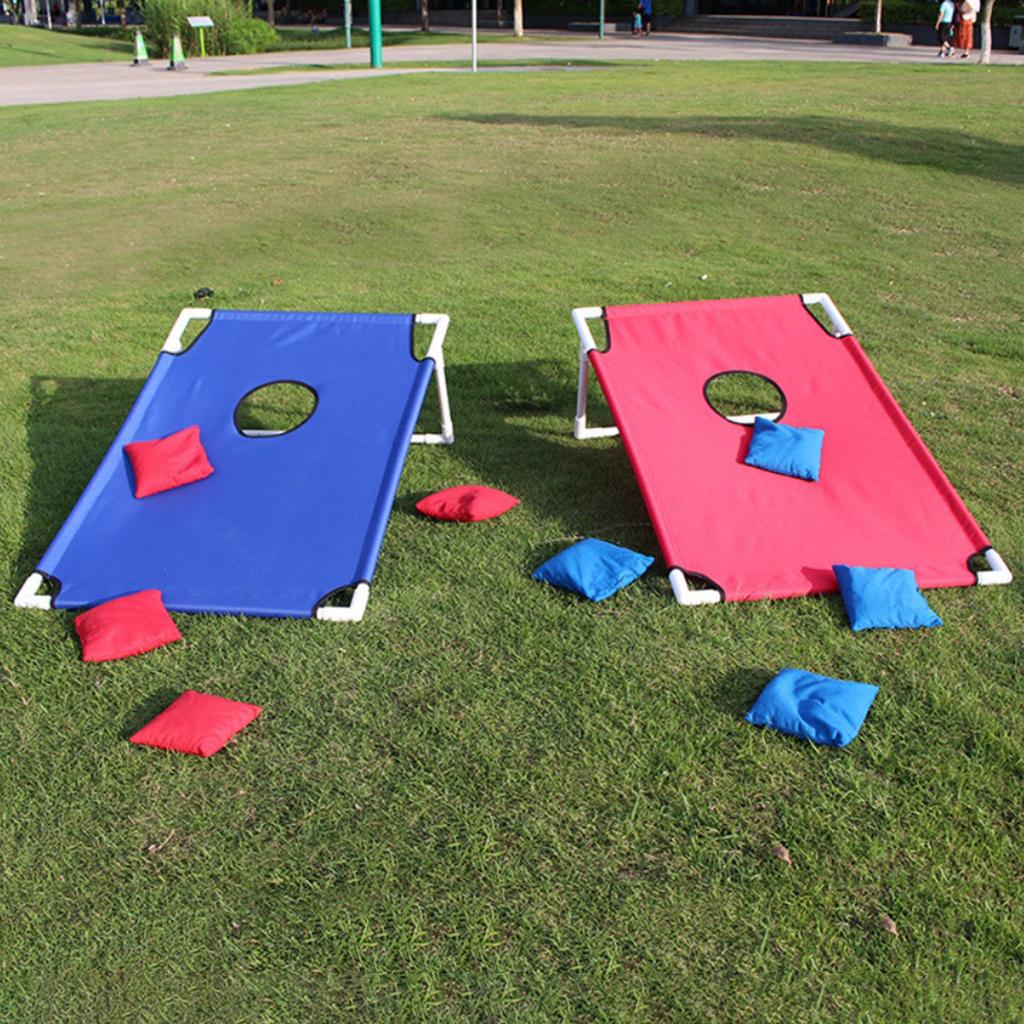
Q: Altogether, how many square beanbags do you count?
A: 8